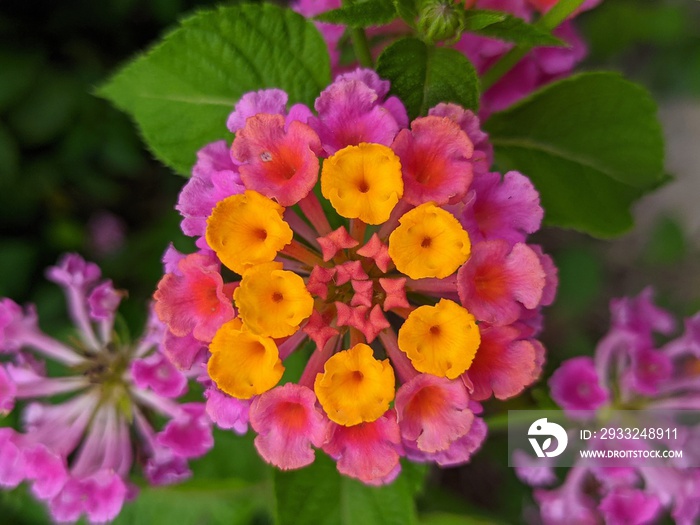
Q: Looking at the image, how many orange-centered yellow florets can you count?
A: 7